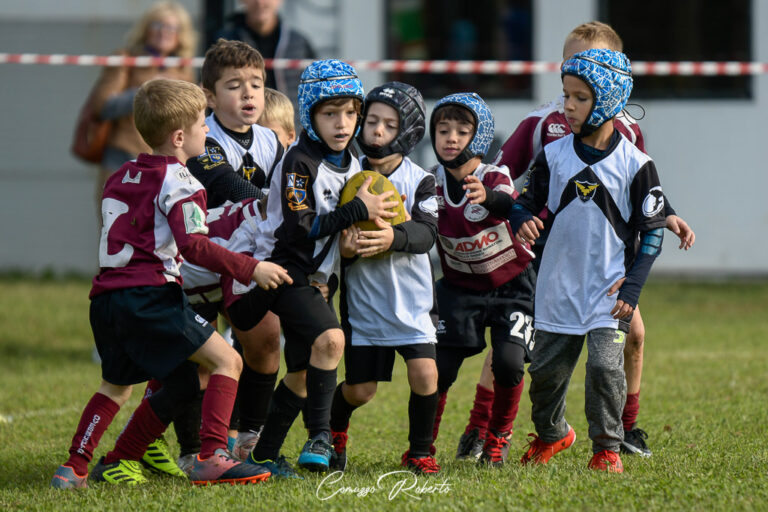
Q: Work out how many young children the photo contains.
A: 8